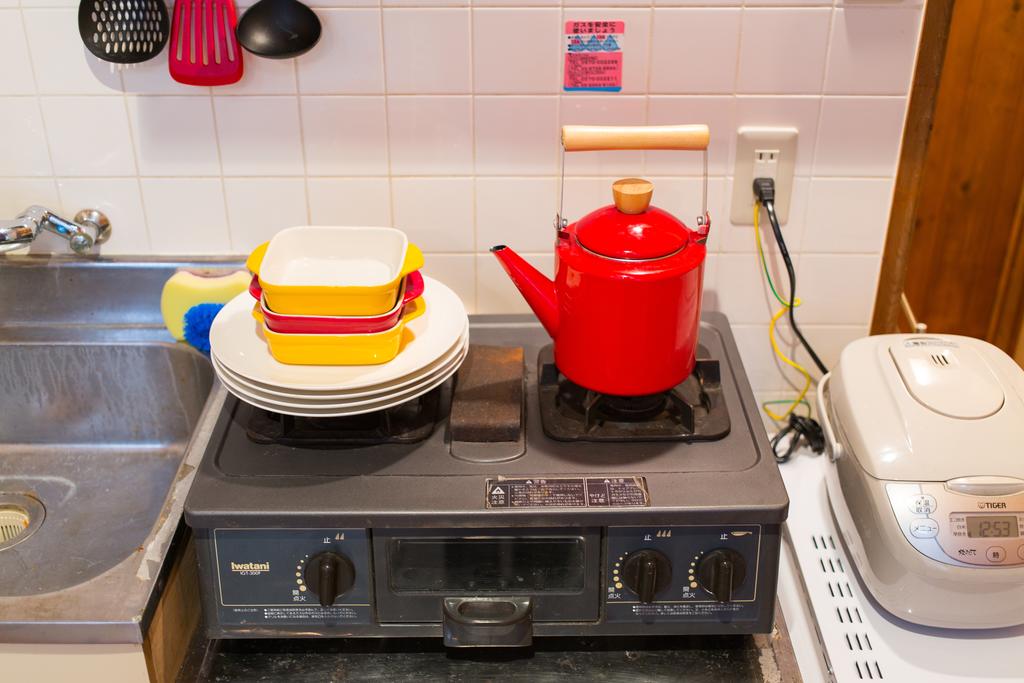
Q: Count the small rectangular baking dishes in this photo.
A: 3